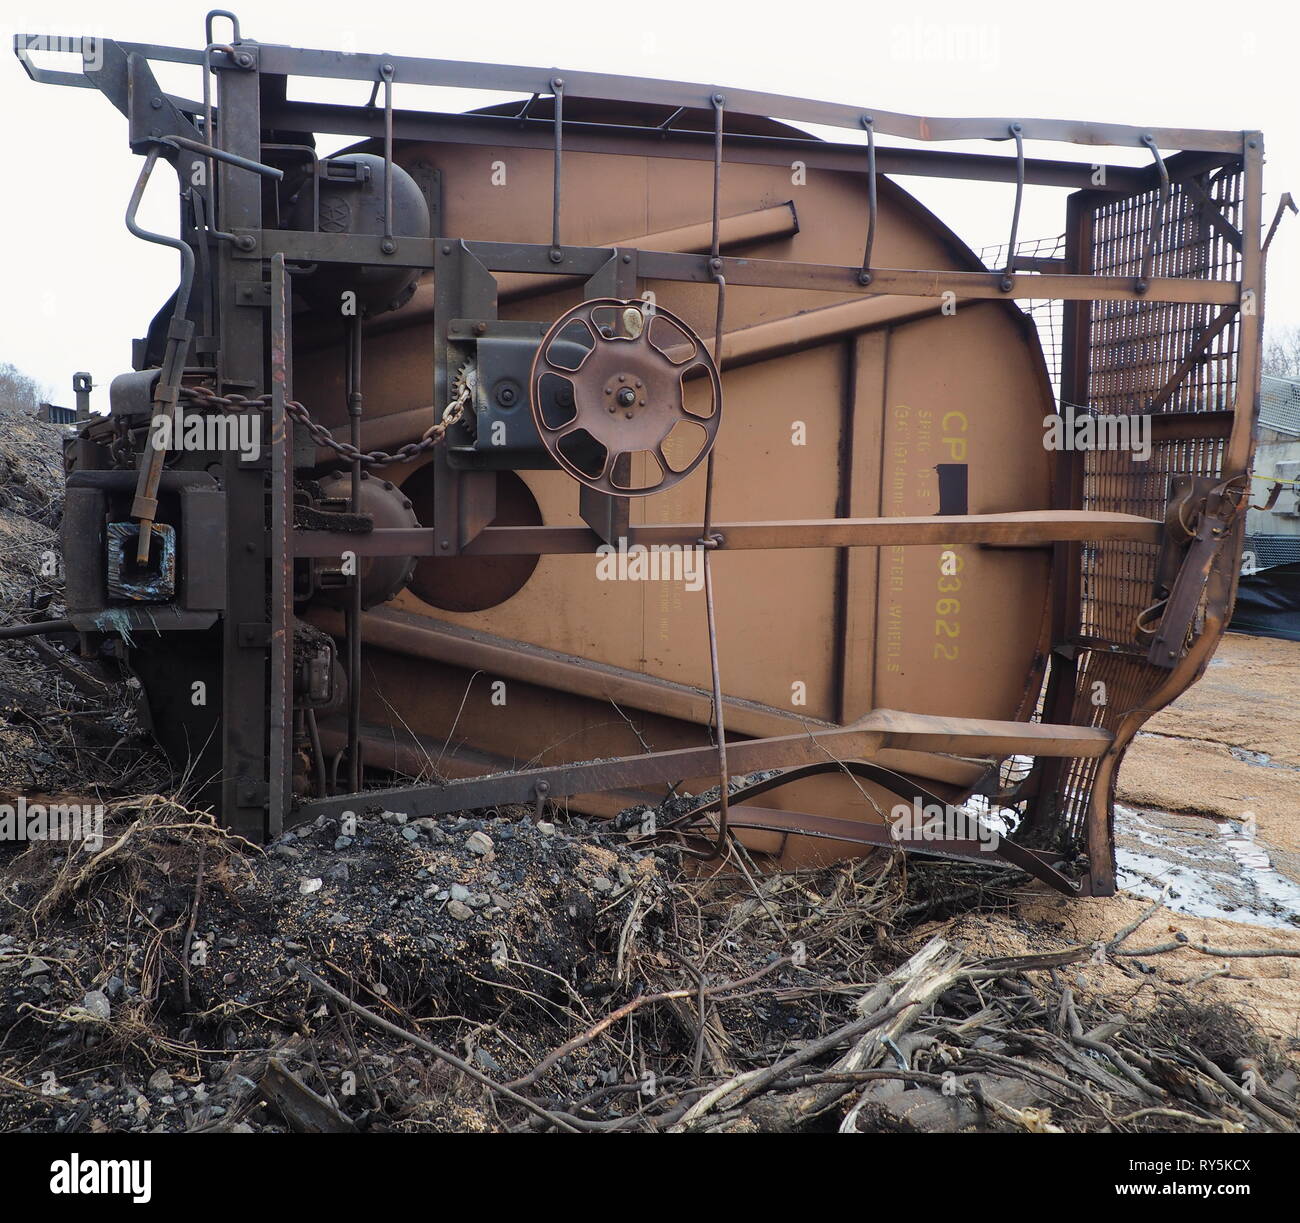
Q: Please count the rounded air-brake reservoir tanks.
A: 2